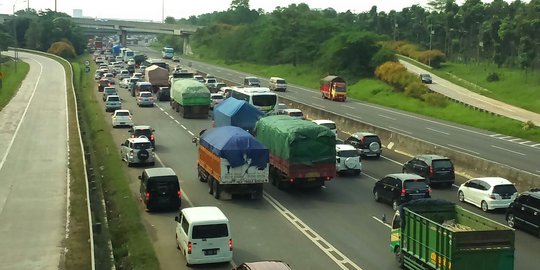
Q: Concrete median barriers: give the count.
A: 1